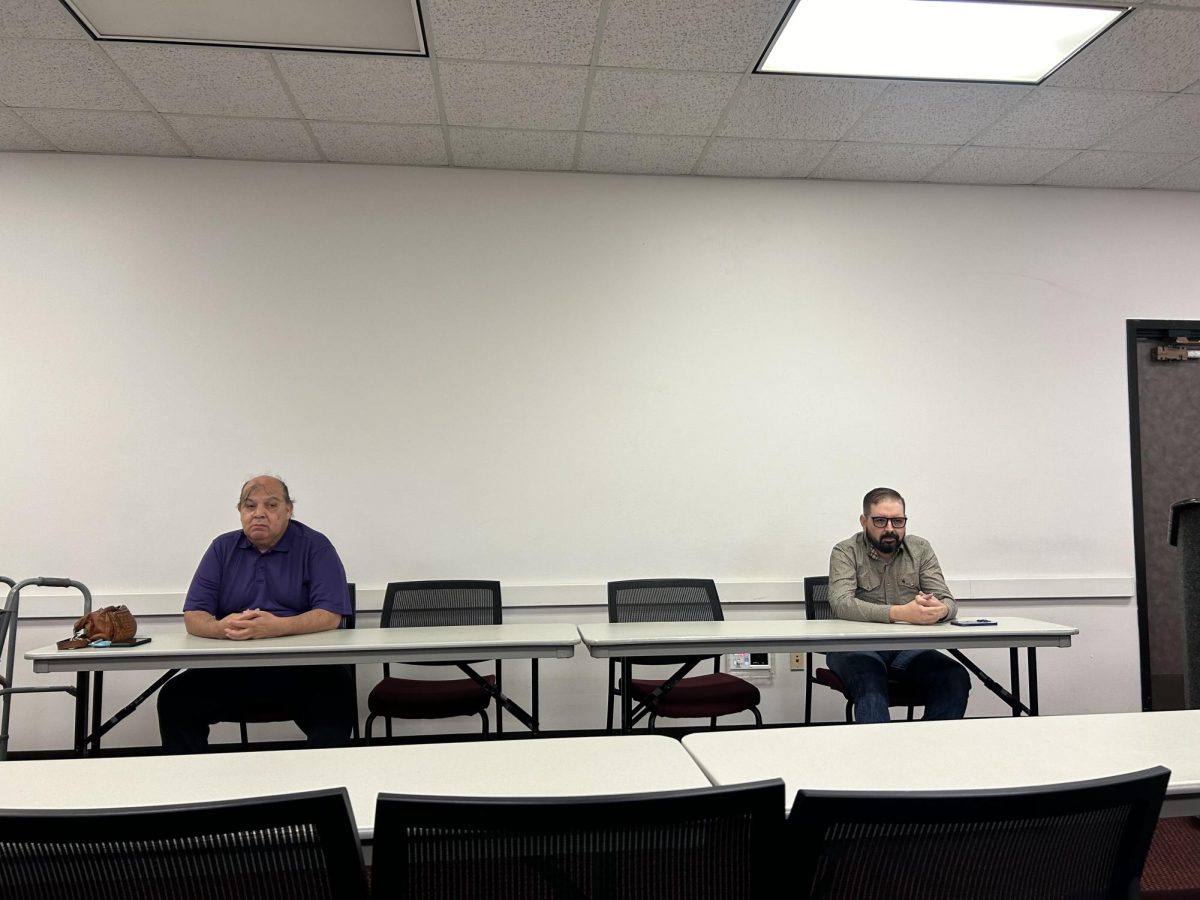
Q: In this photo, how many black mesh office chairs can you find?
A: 7